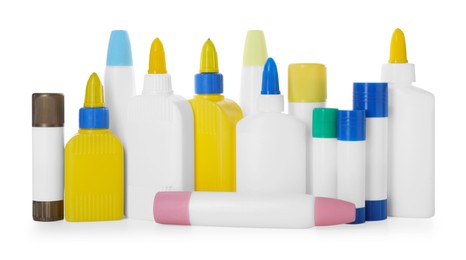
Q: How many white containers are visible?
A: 11